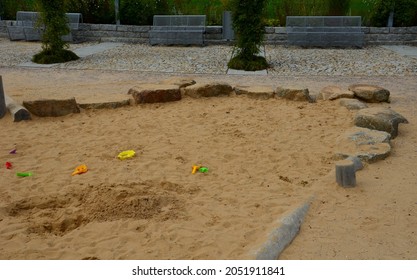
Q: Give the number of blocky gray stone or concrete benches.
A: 3